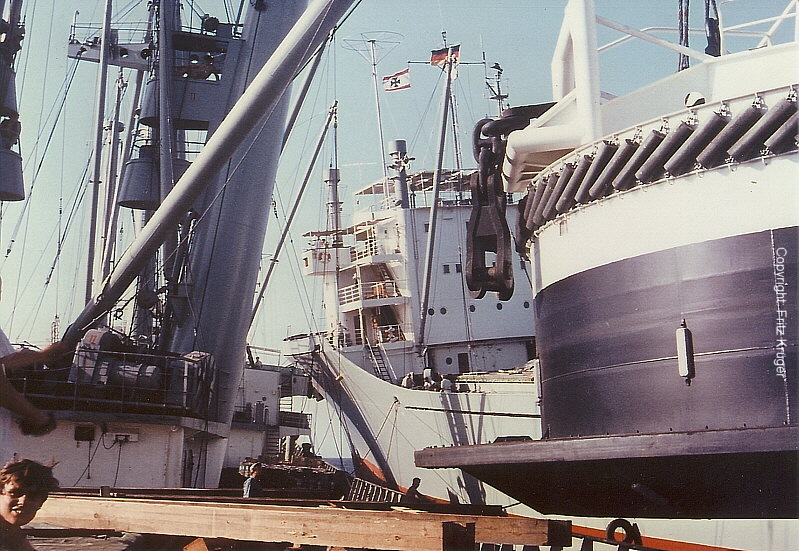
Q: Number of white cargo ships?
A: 1